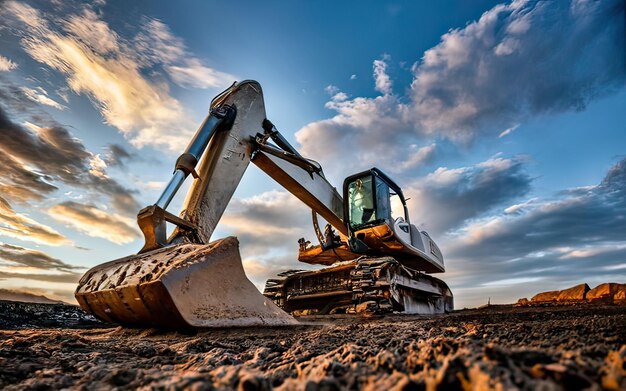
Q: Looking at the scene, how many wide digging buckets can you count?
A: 1